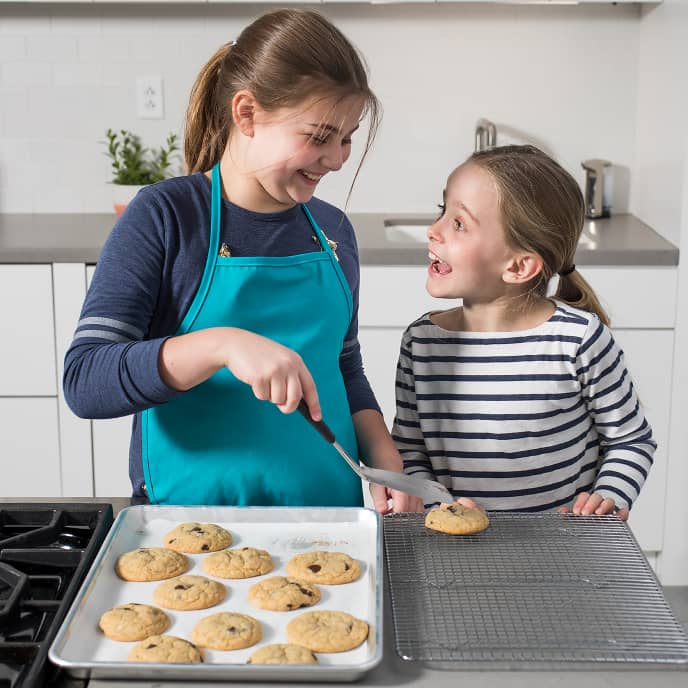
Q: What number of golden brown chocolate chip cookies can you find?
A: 12